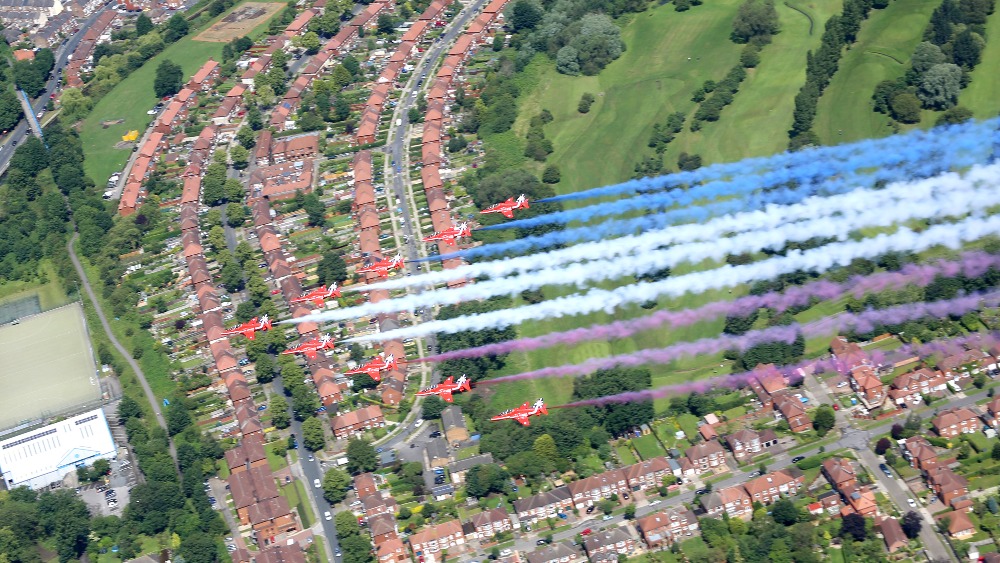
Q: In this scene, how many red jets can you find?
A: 9